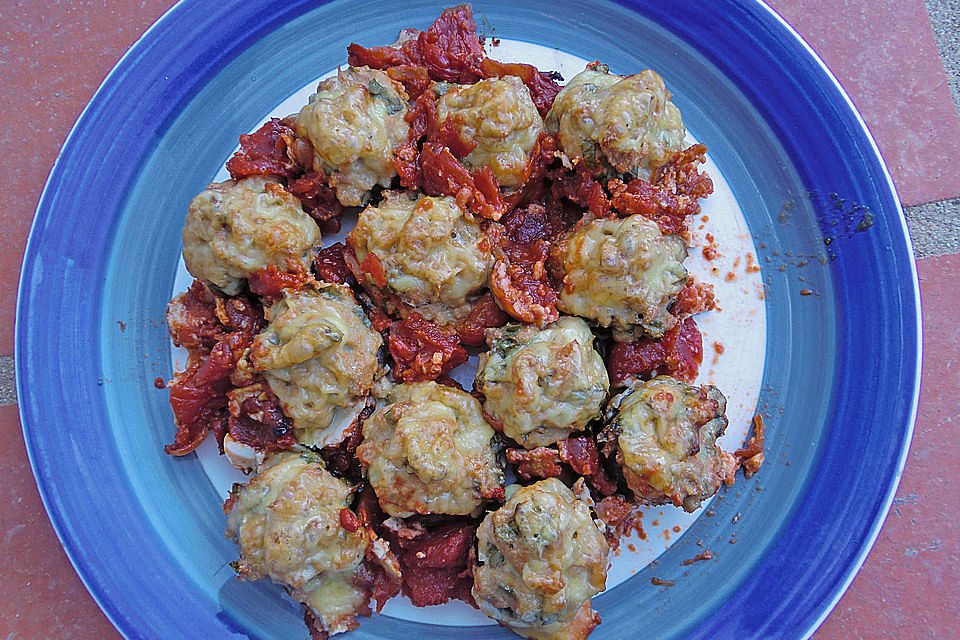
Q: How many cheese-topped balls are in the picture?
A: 12